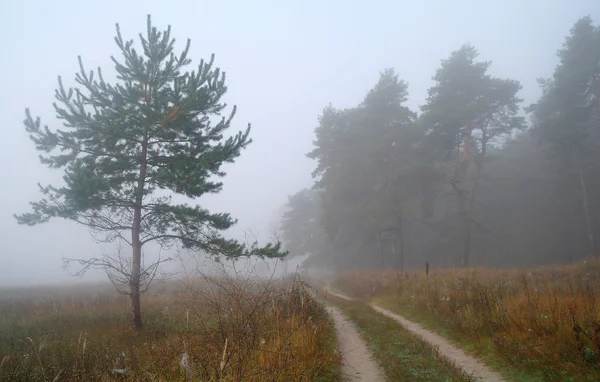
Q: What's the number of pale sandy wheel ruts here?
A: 2